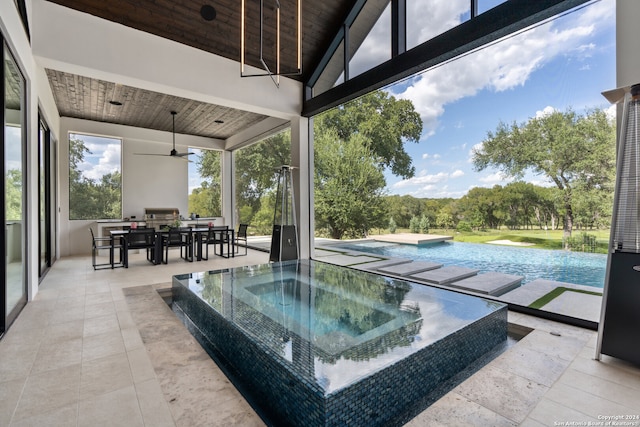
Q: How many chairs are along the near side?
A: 3